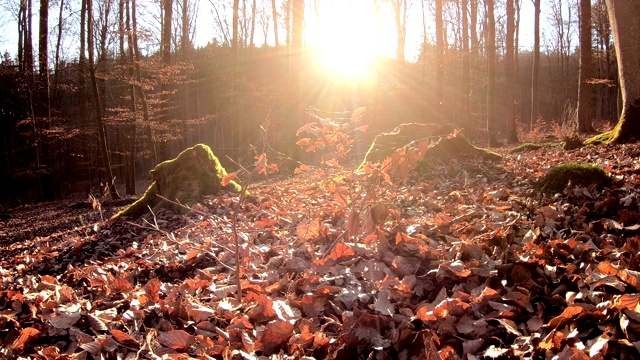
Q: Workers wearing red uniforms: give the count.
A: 0